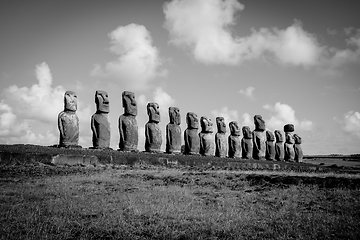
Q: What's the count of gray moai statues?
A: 15